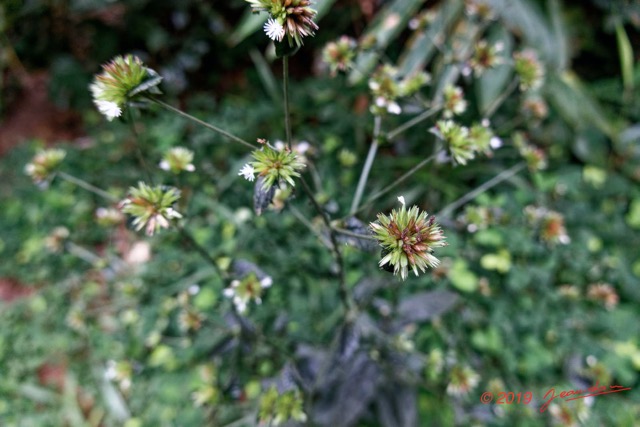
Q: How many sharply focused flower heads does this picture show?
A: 5